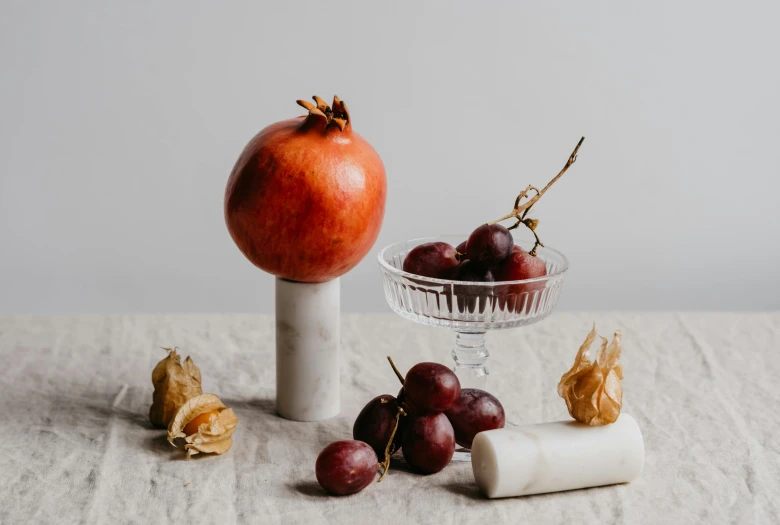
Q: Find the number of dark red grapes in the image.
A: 11